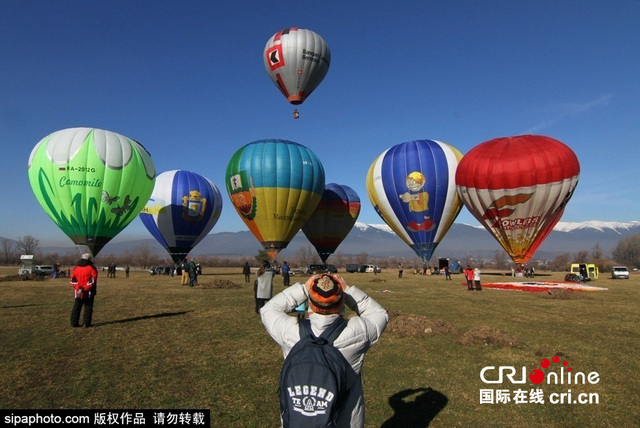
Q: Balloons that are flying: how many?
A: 1